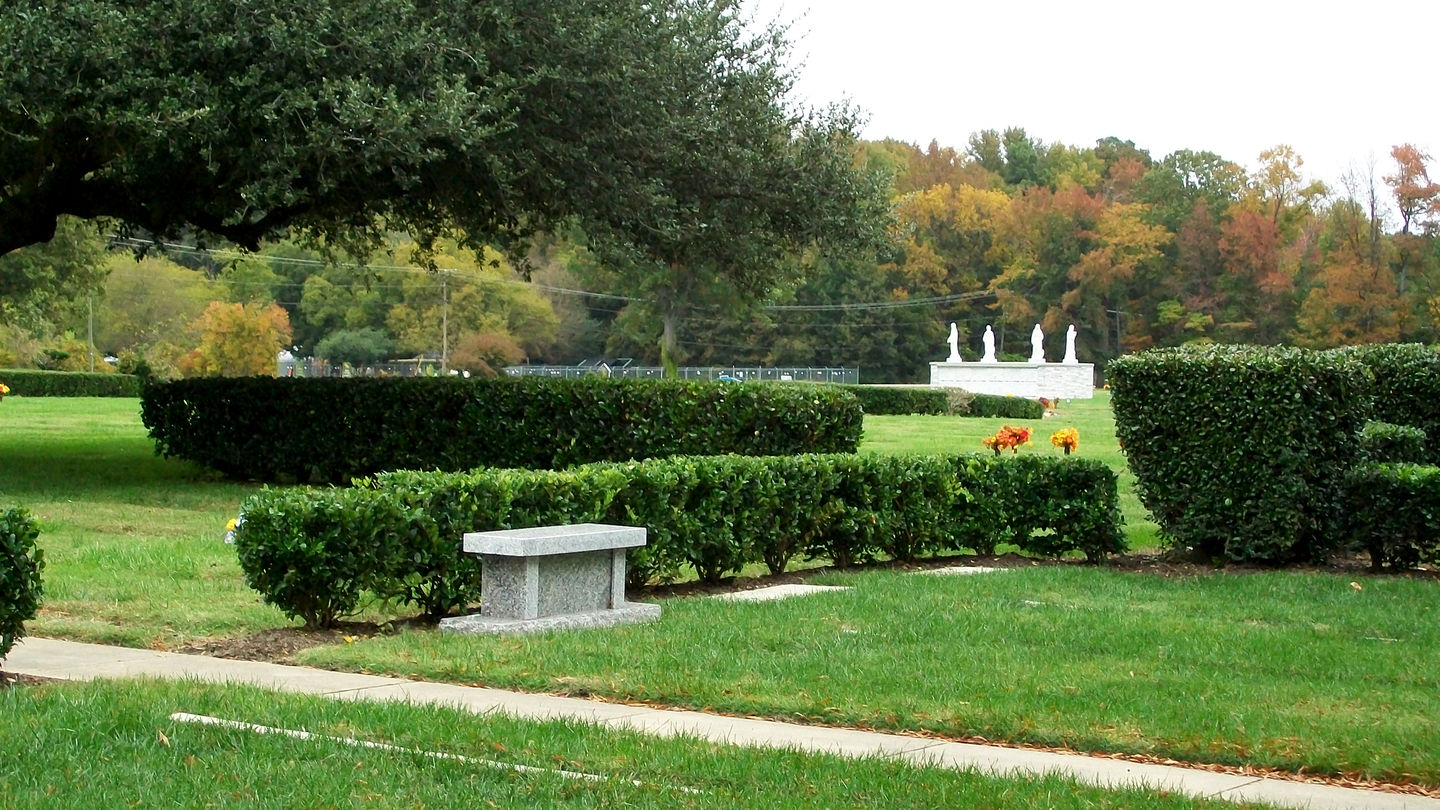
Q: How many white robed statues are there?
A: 4